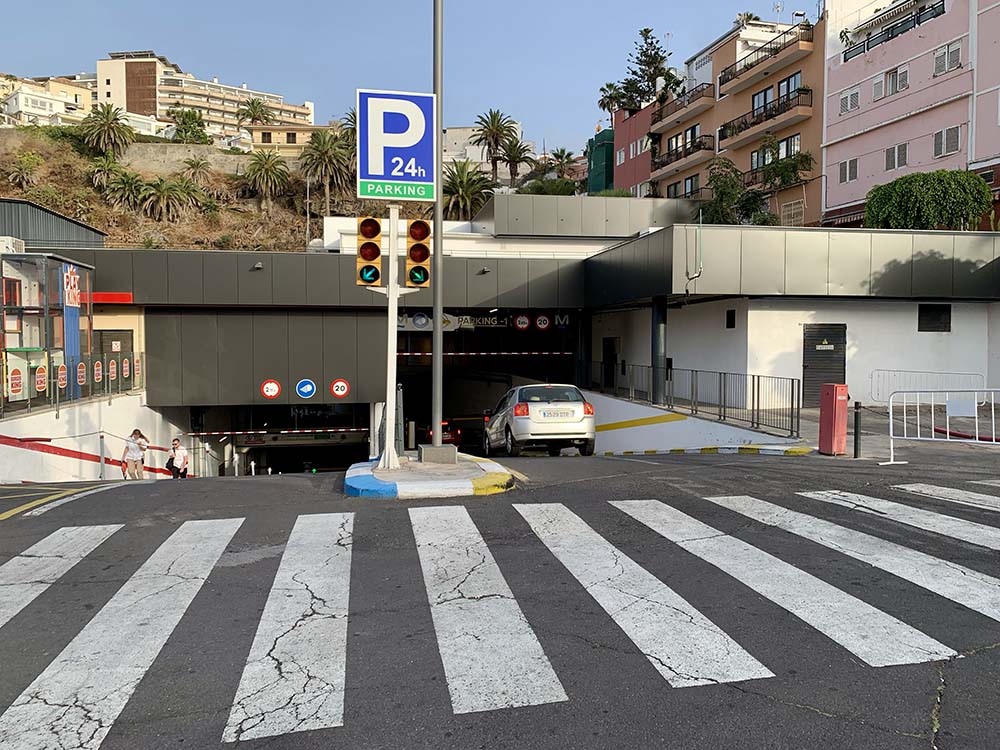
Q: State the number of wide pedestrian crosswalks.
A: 1